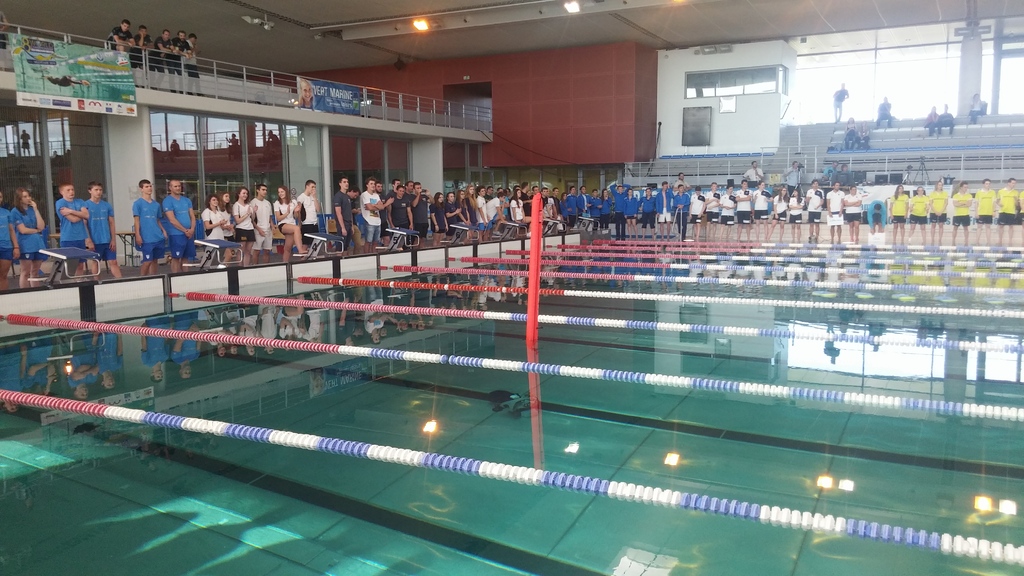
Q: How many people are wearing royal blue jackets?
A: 10